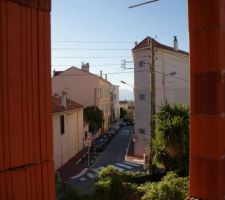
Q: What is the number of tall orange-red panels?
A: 2